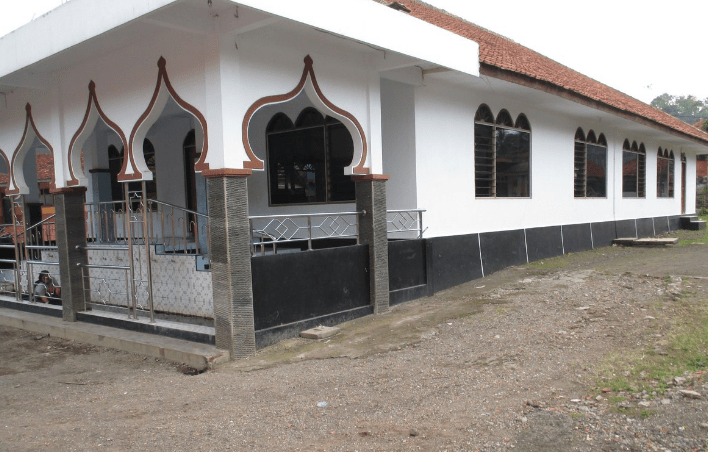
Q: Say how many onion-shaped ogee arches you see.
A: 5